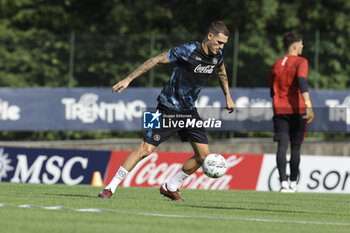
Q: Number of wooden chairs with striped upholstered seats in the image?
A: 0